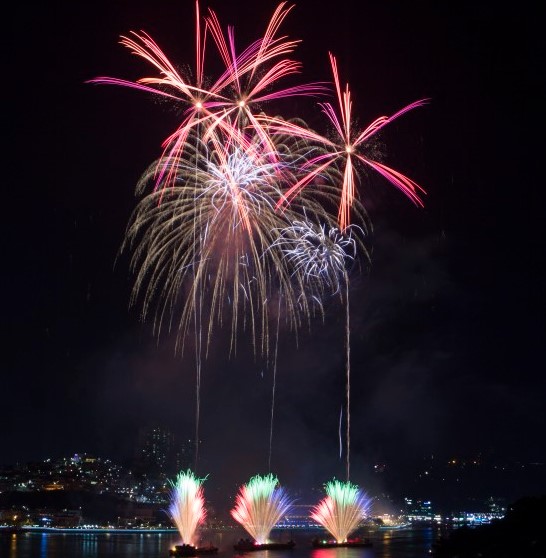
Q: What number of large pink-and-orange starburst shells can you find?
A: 3